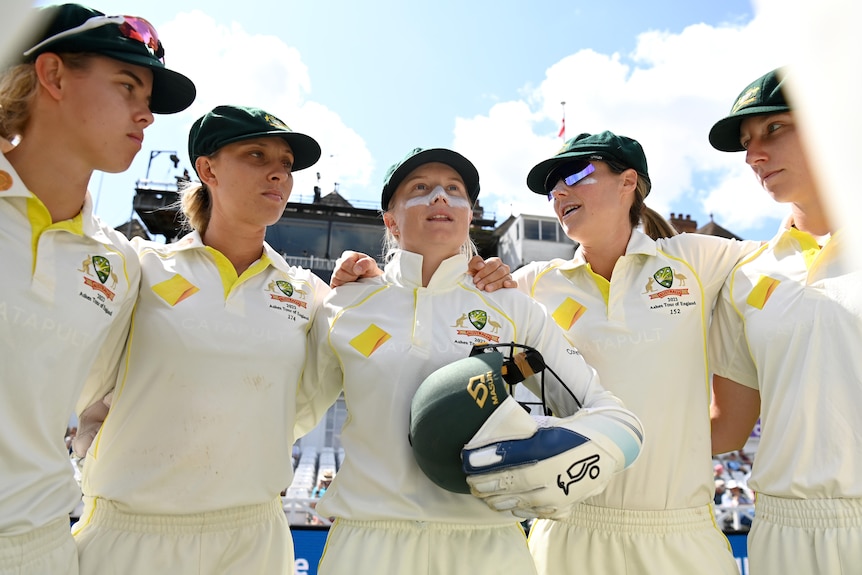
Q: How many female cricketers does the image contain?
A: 5